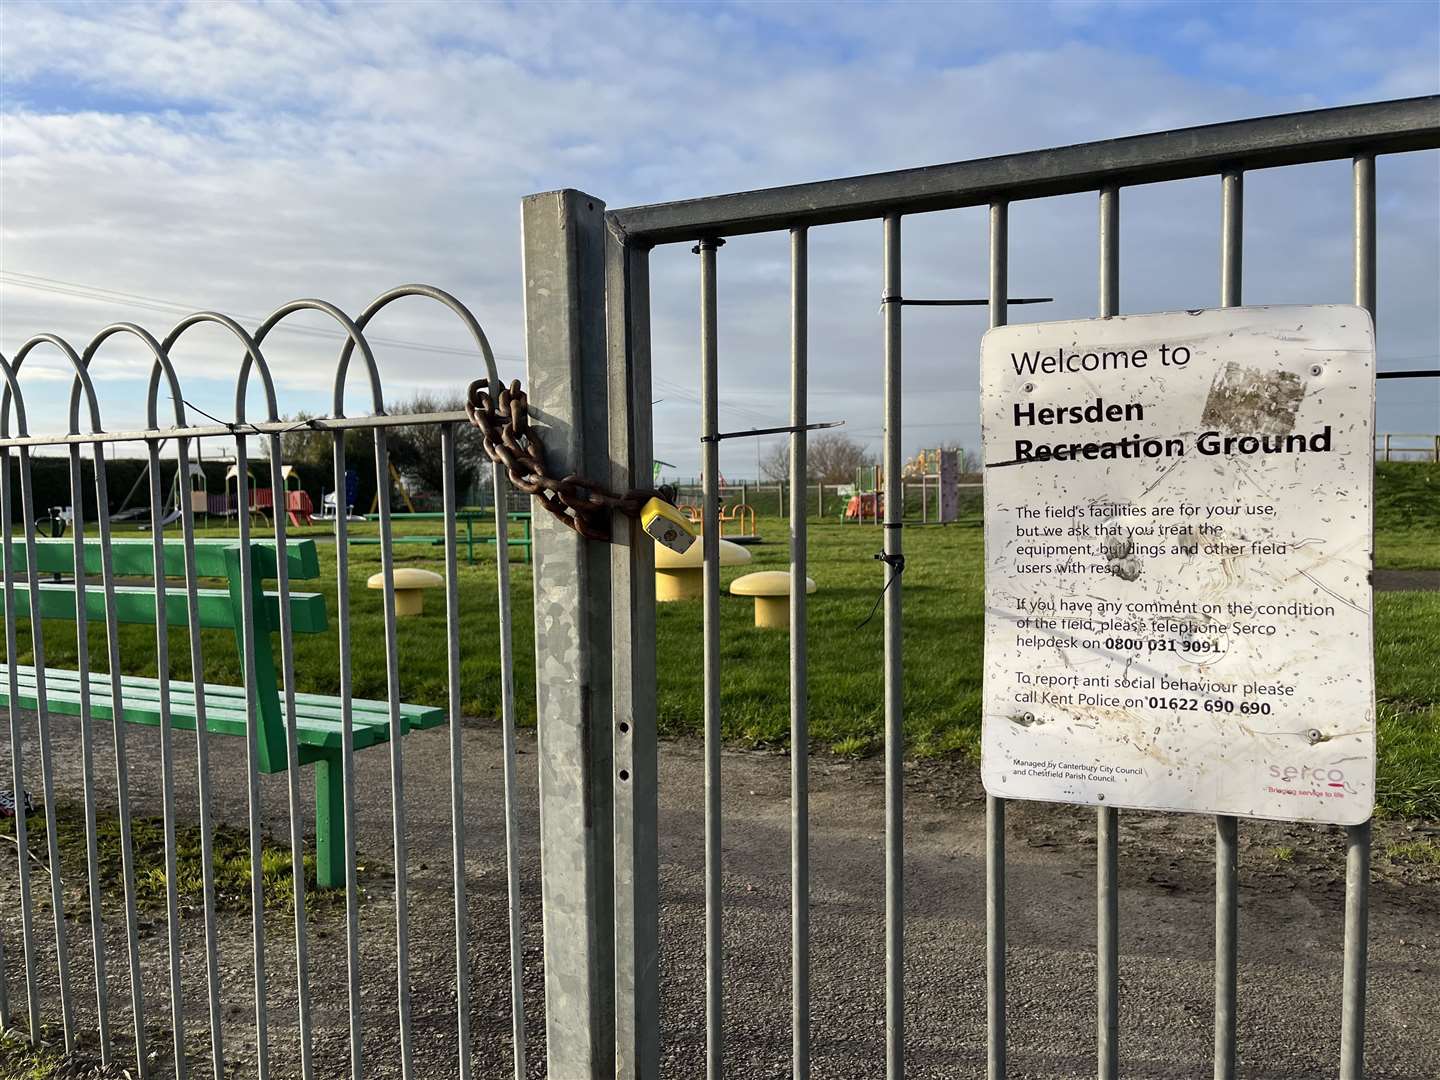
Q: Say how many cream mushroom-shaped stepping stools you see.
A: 3